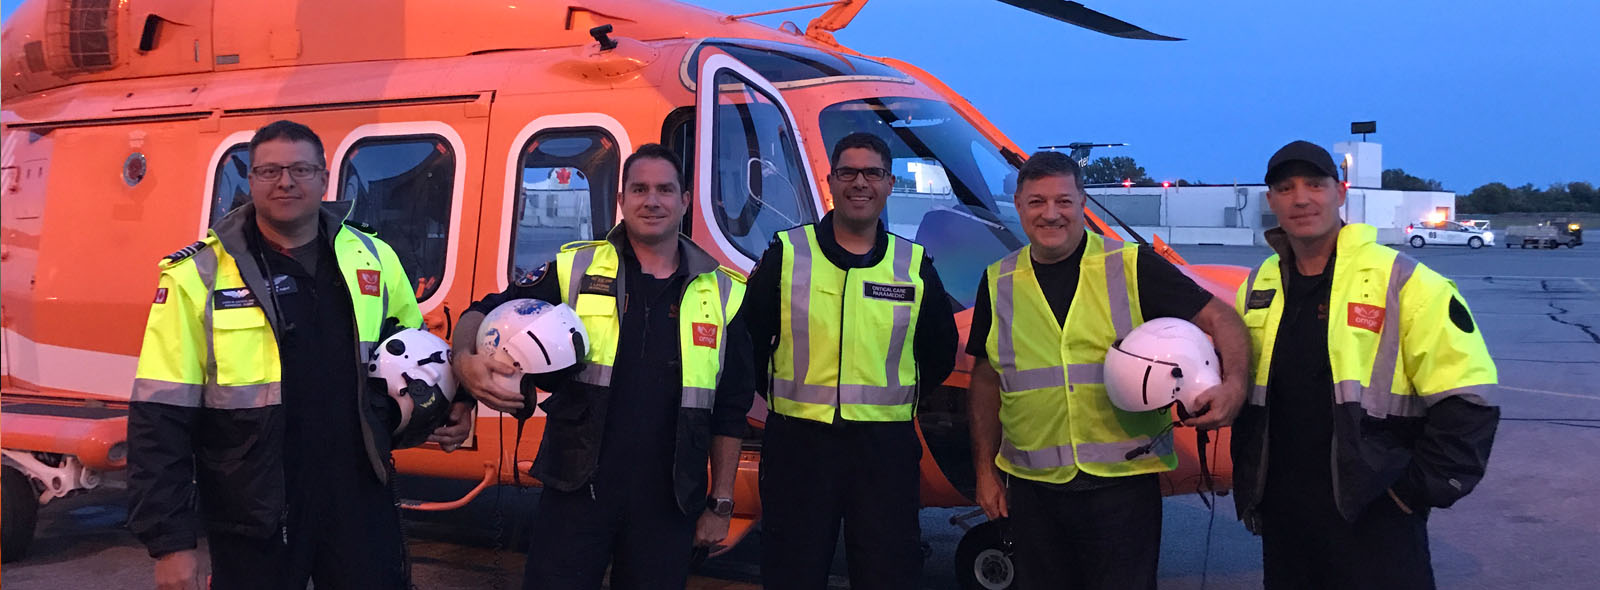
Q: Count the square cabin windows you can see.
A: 3